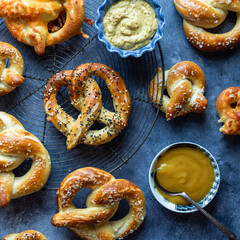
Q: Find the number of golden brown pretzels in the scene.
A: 9